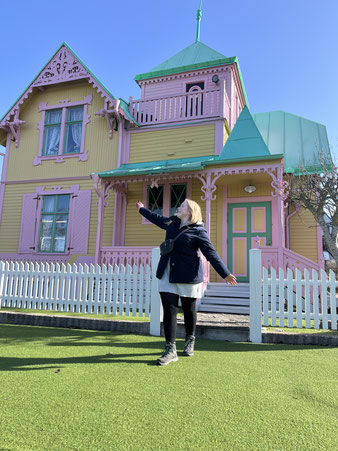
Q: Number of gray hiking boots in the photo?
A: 2